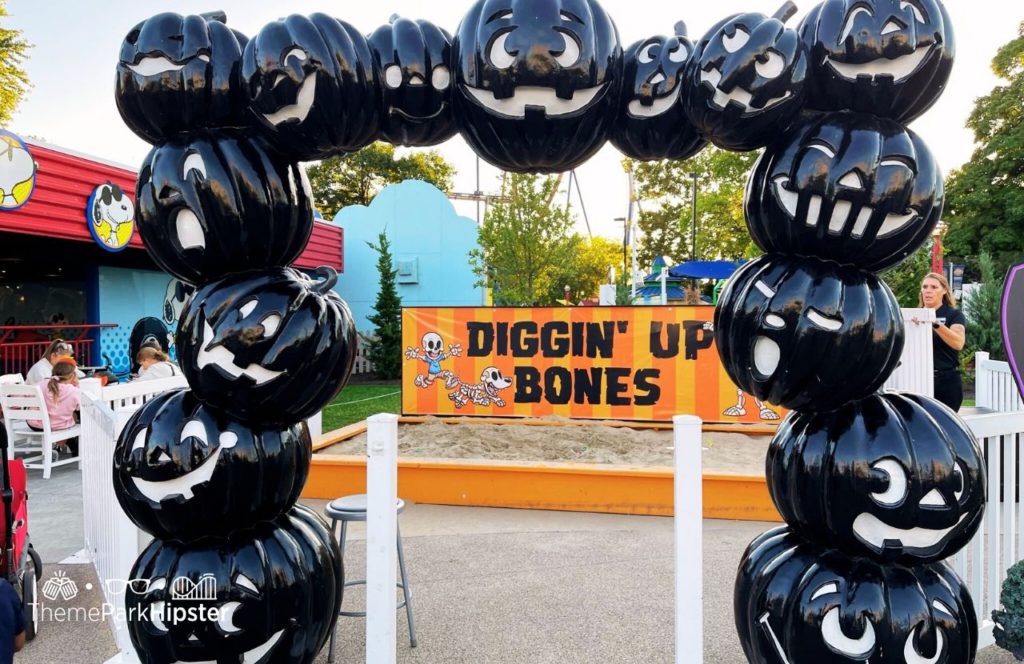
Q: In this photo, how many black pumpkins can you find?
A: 15